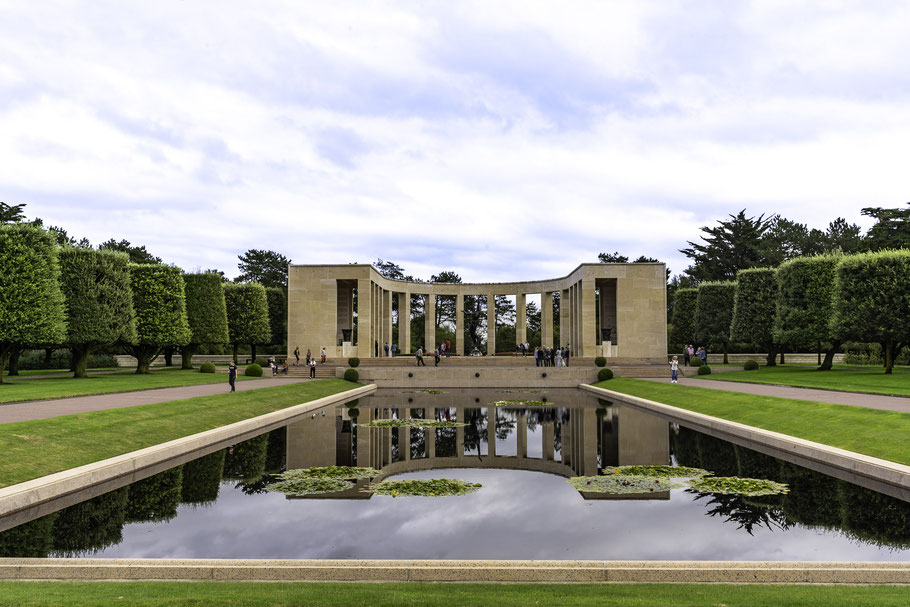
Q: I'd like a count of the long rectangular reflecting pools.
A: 1